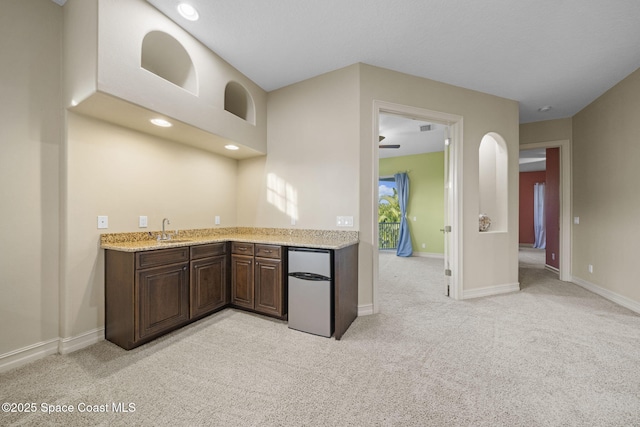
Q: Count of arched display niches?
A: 3